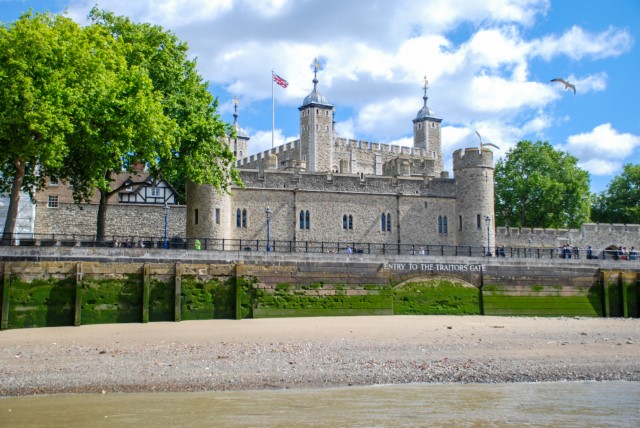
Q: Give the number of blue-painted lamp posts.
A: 3